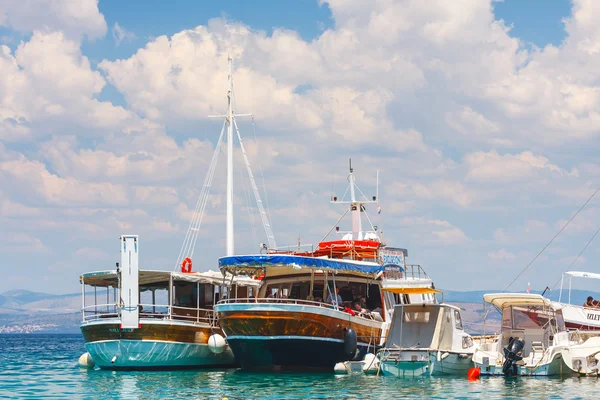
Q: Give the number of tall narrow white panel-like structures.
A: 1